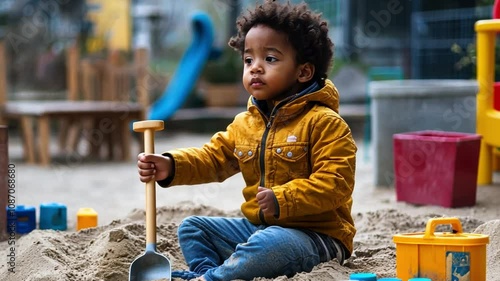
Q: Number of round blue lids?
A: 3